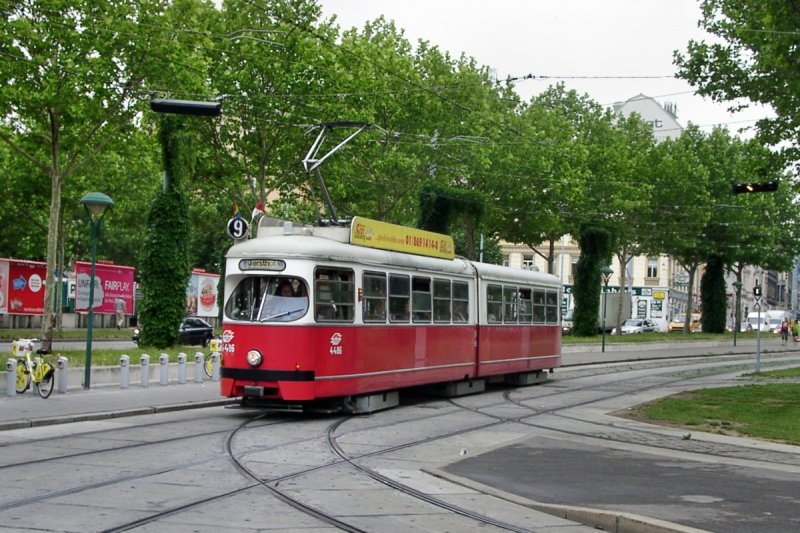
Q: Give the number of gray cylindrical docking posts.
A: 9